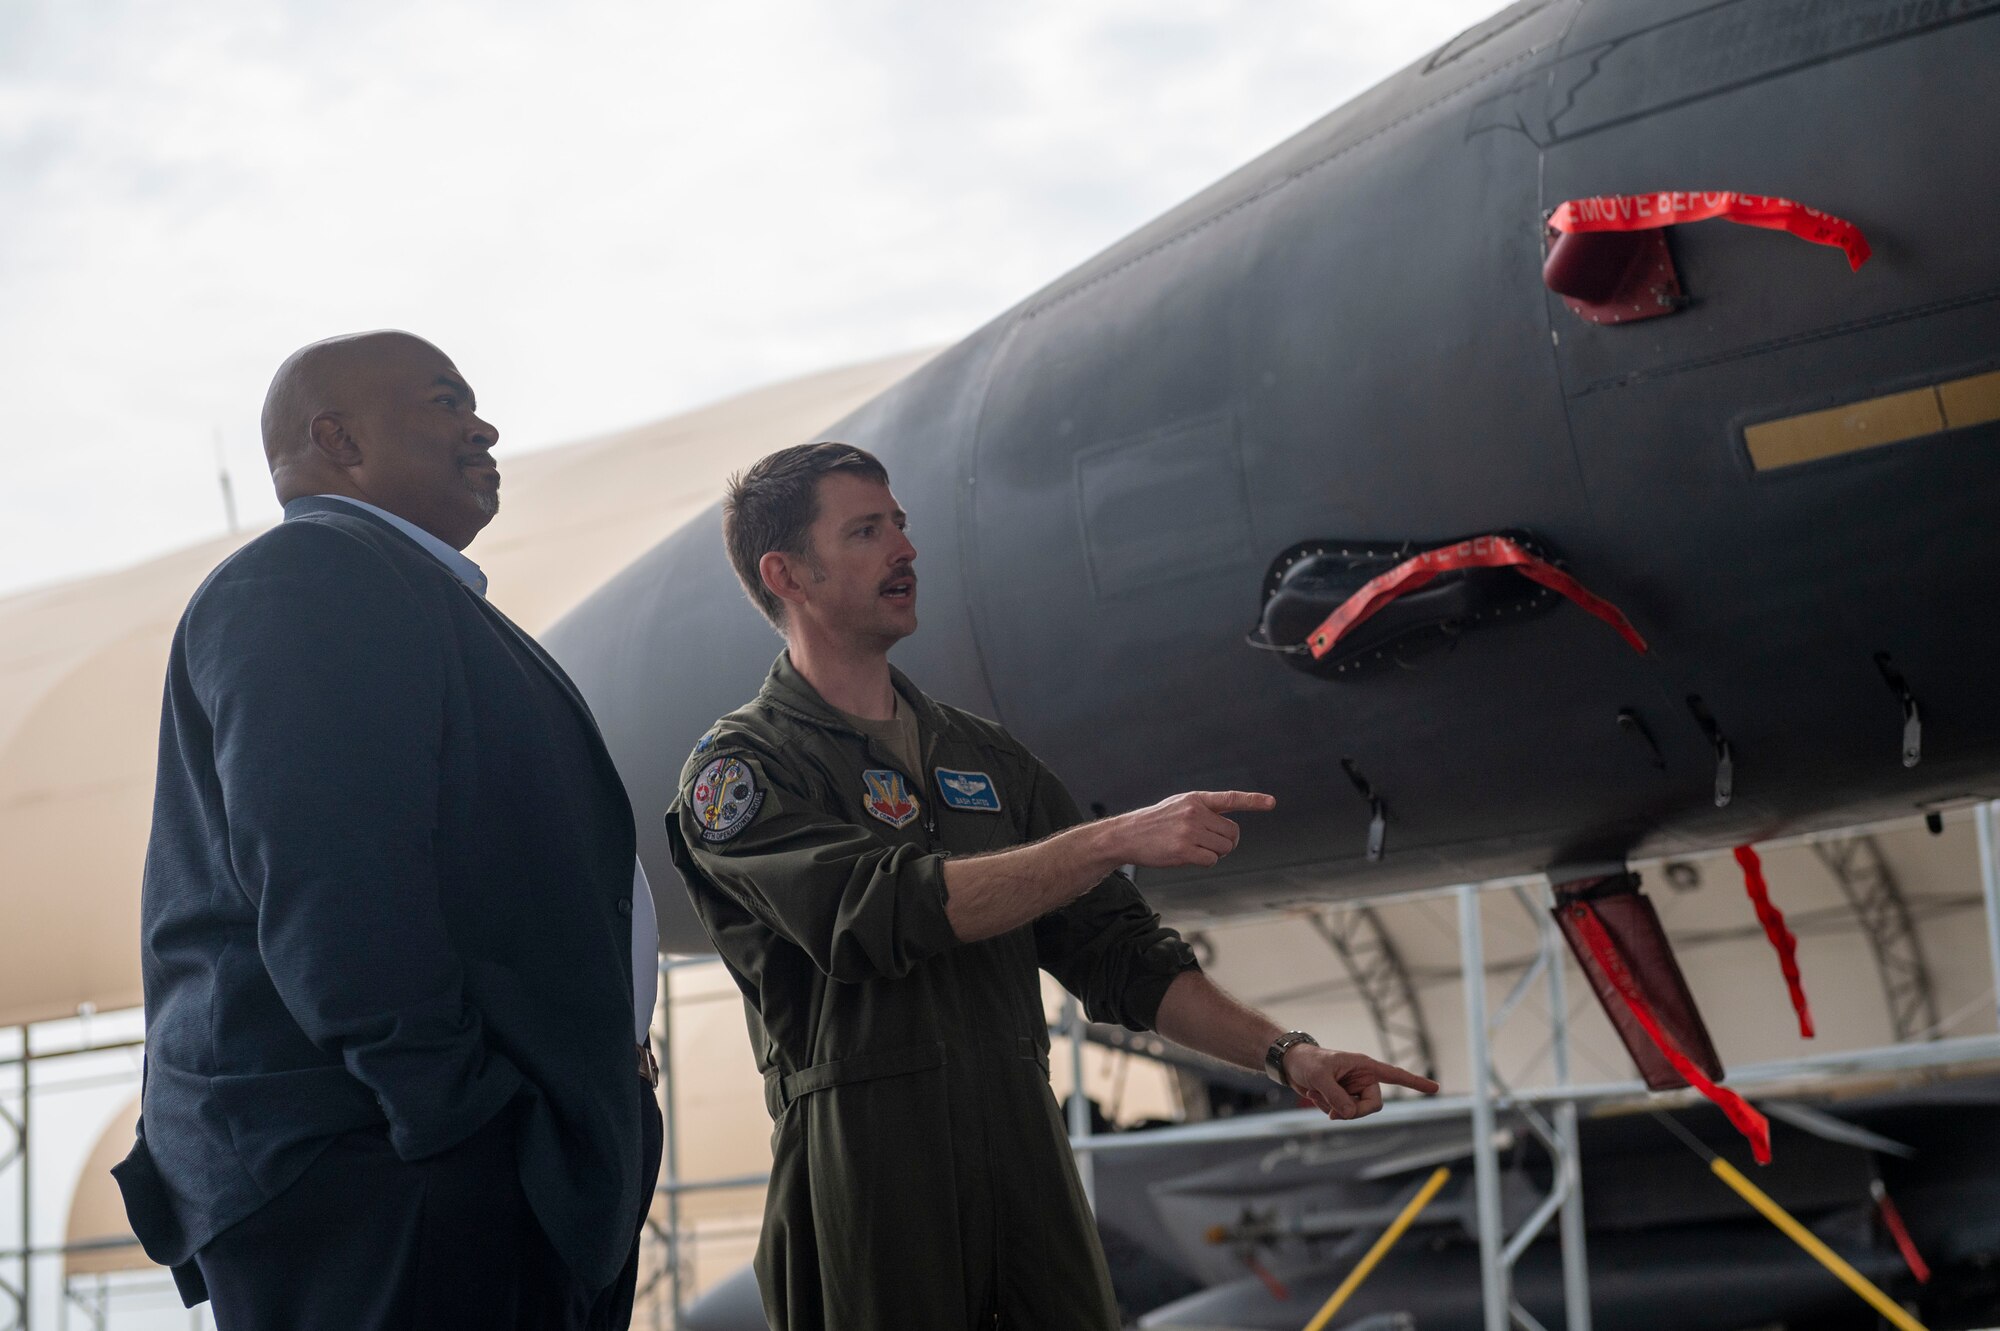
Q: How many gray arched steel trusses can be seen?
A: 2